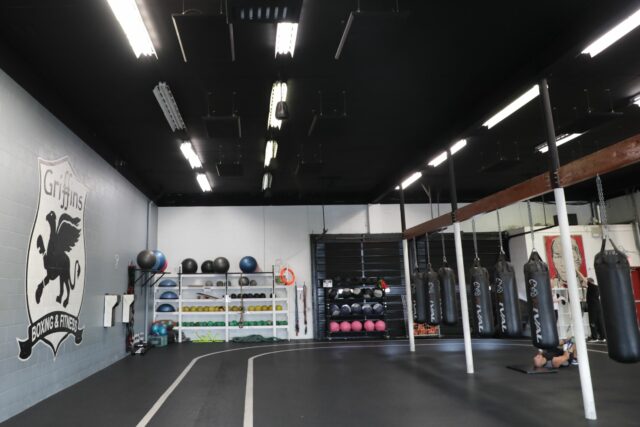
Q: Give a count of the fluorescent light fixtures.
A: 14